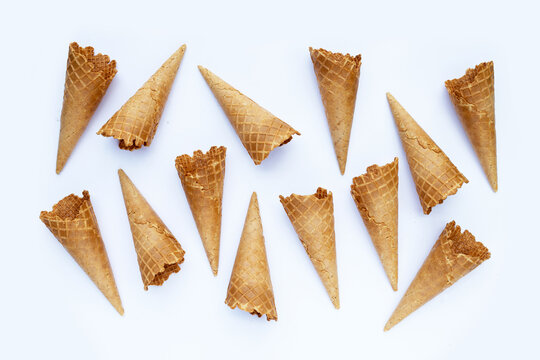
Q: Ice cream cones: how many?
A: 13